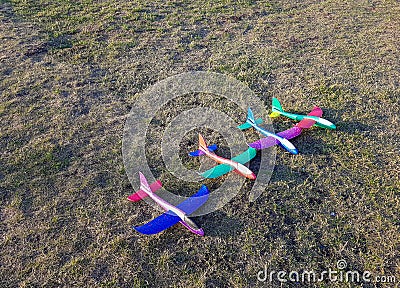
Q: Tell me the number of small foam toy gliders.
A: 4